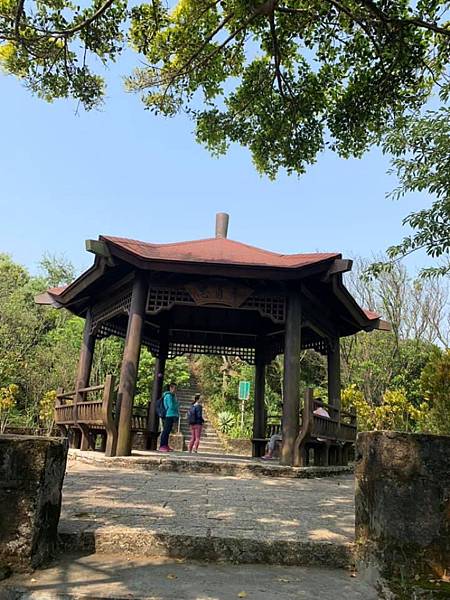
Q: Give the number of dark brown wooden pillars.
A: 6